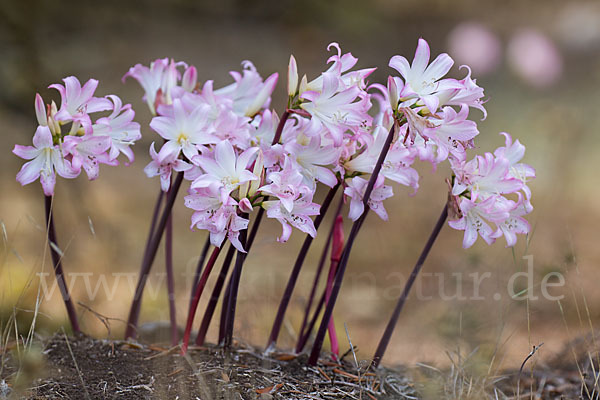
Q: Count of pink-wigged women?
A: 0